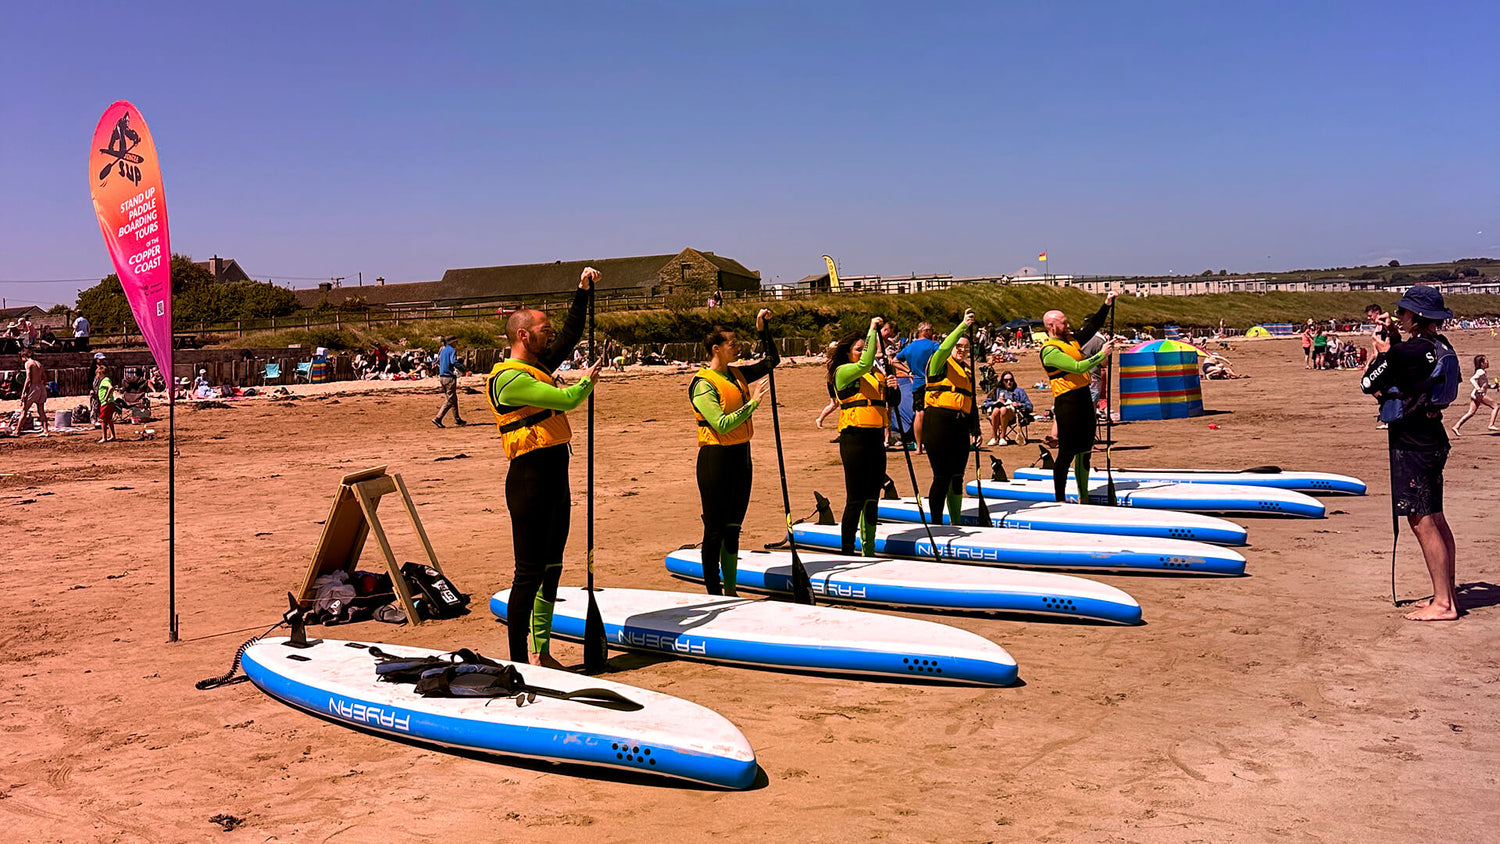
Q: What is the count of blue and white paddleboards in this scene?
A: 7